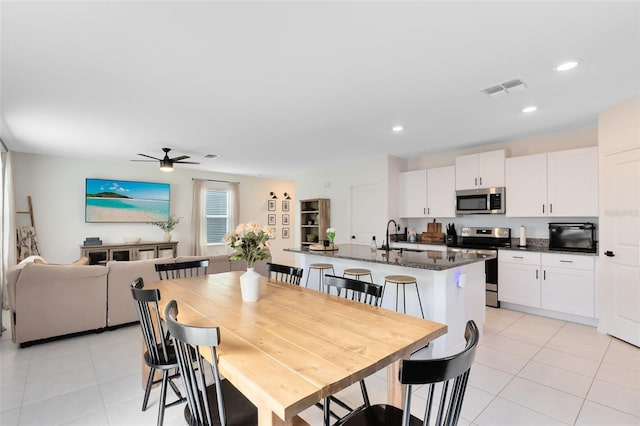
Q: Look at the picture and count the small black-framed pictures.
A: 6